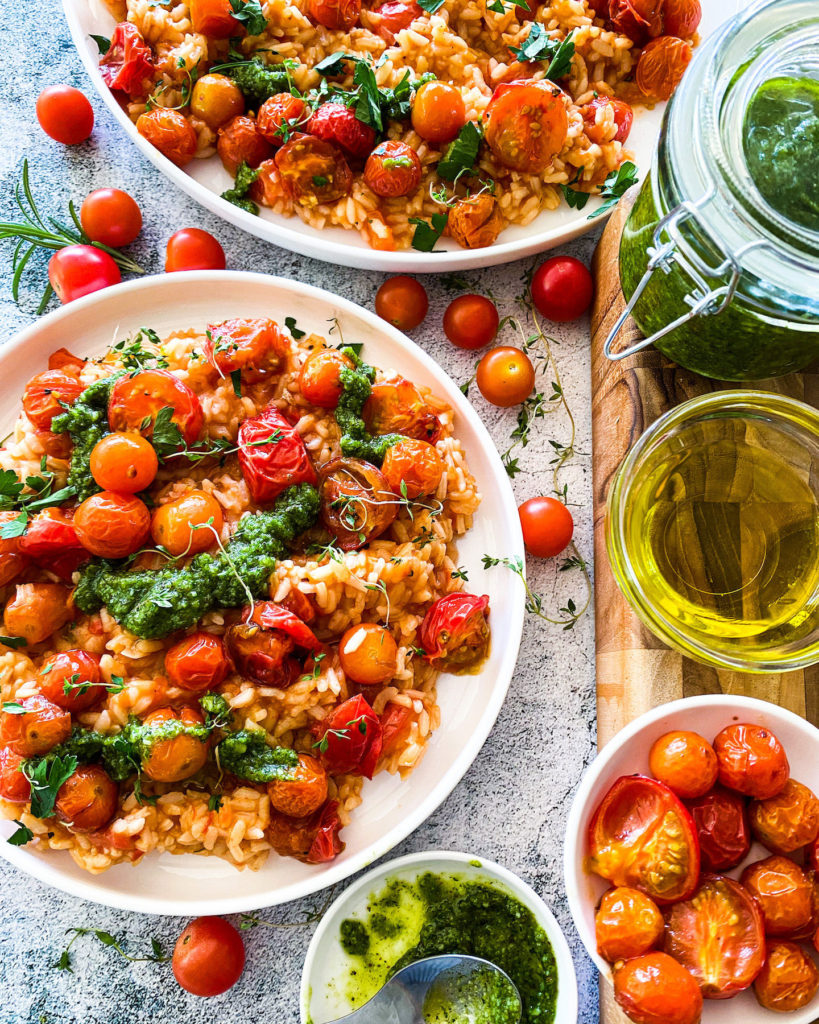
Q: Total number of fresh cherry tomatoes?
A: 10